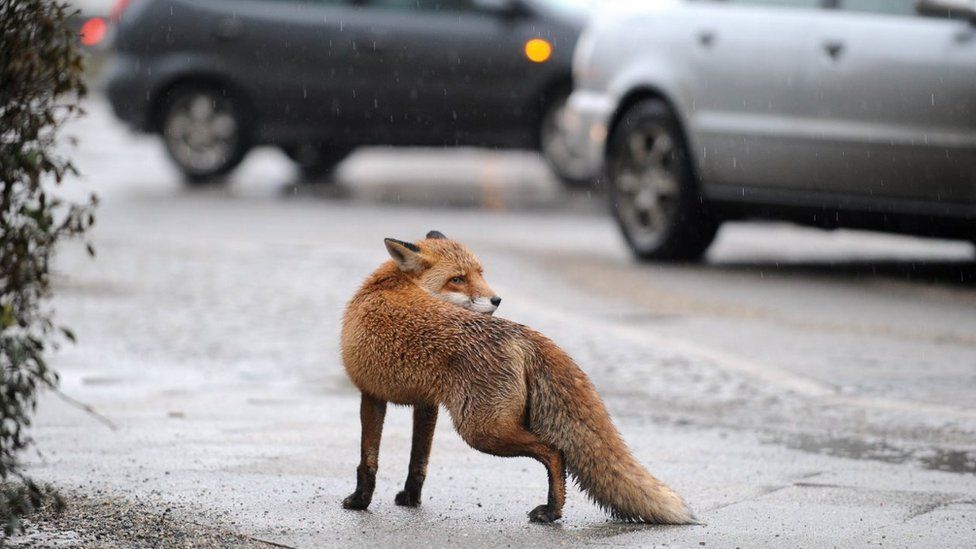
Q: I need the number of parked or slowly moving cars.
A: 2